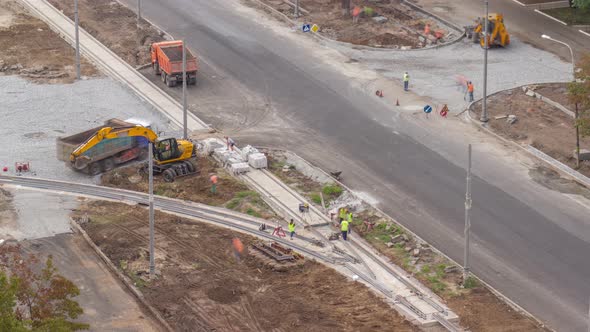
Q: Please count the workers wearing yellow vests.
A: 5